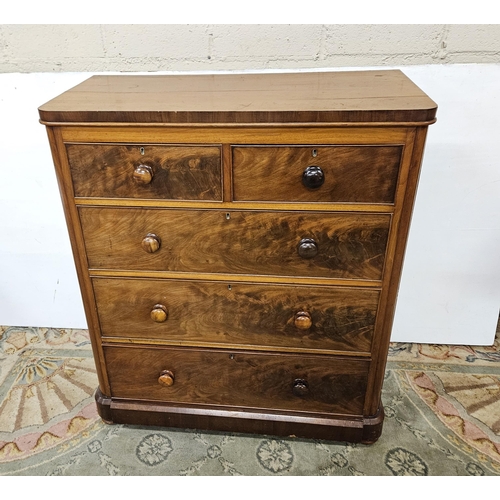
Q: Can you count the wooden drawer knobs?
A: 8